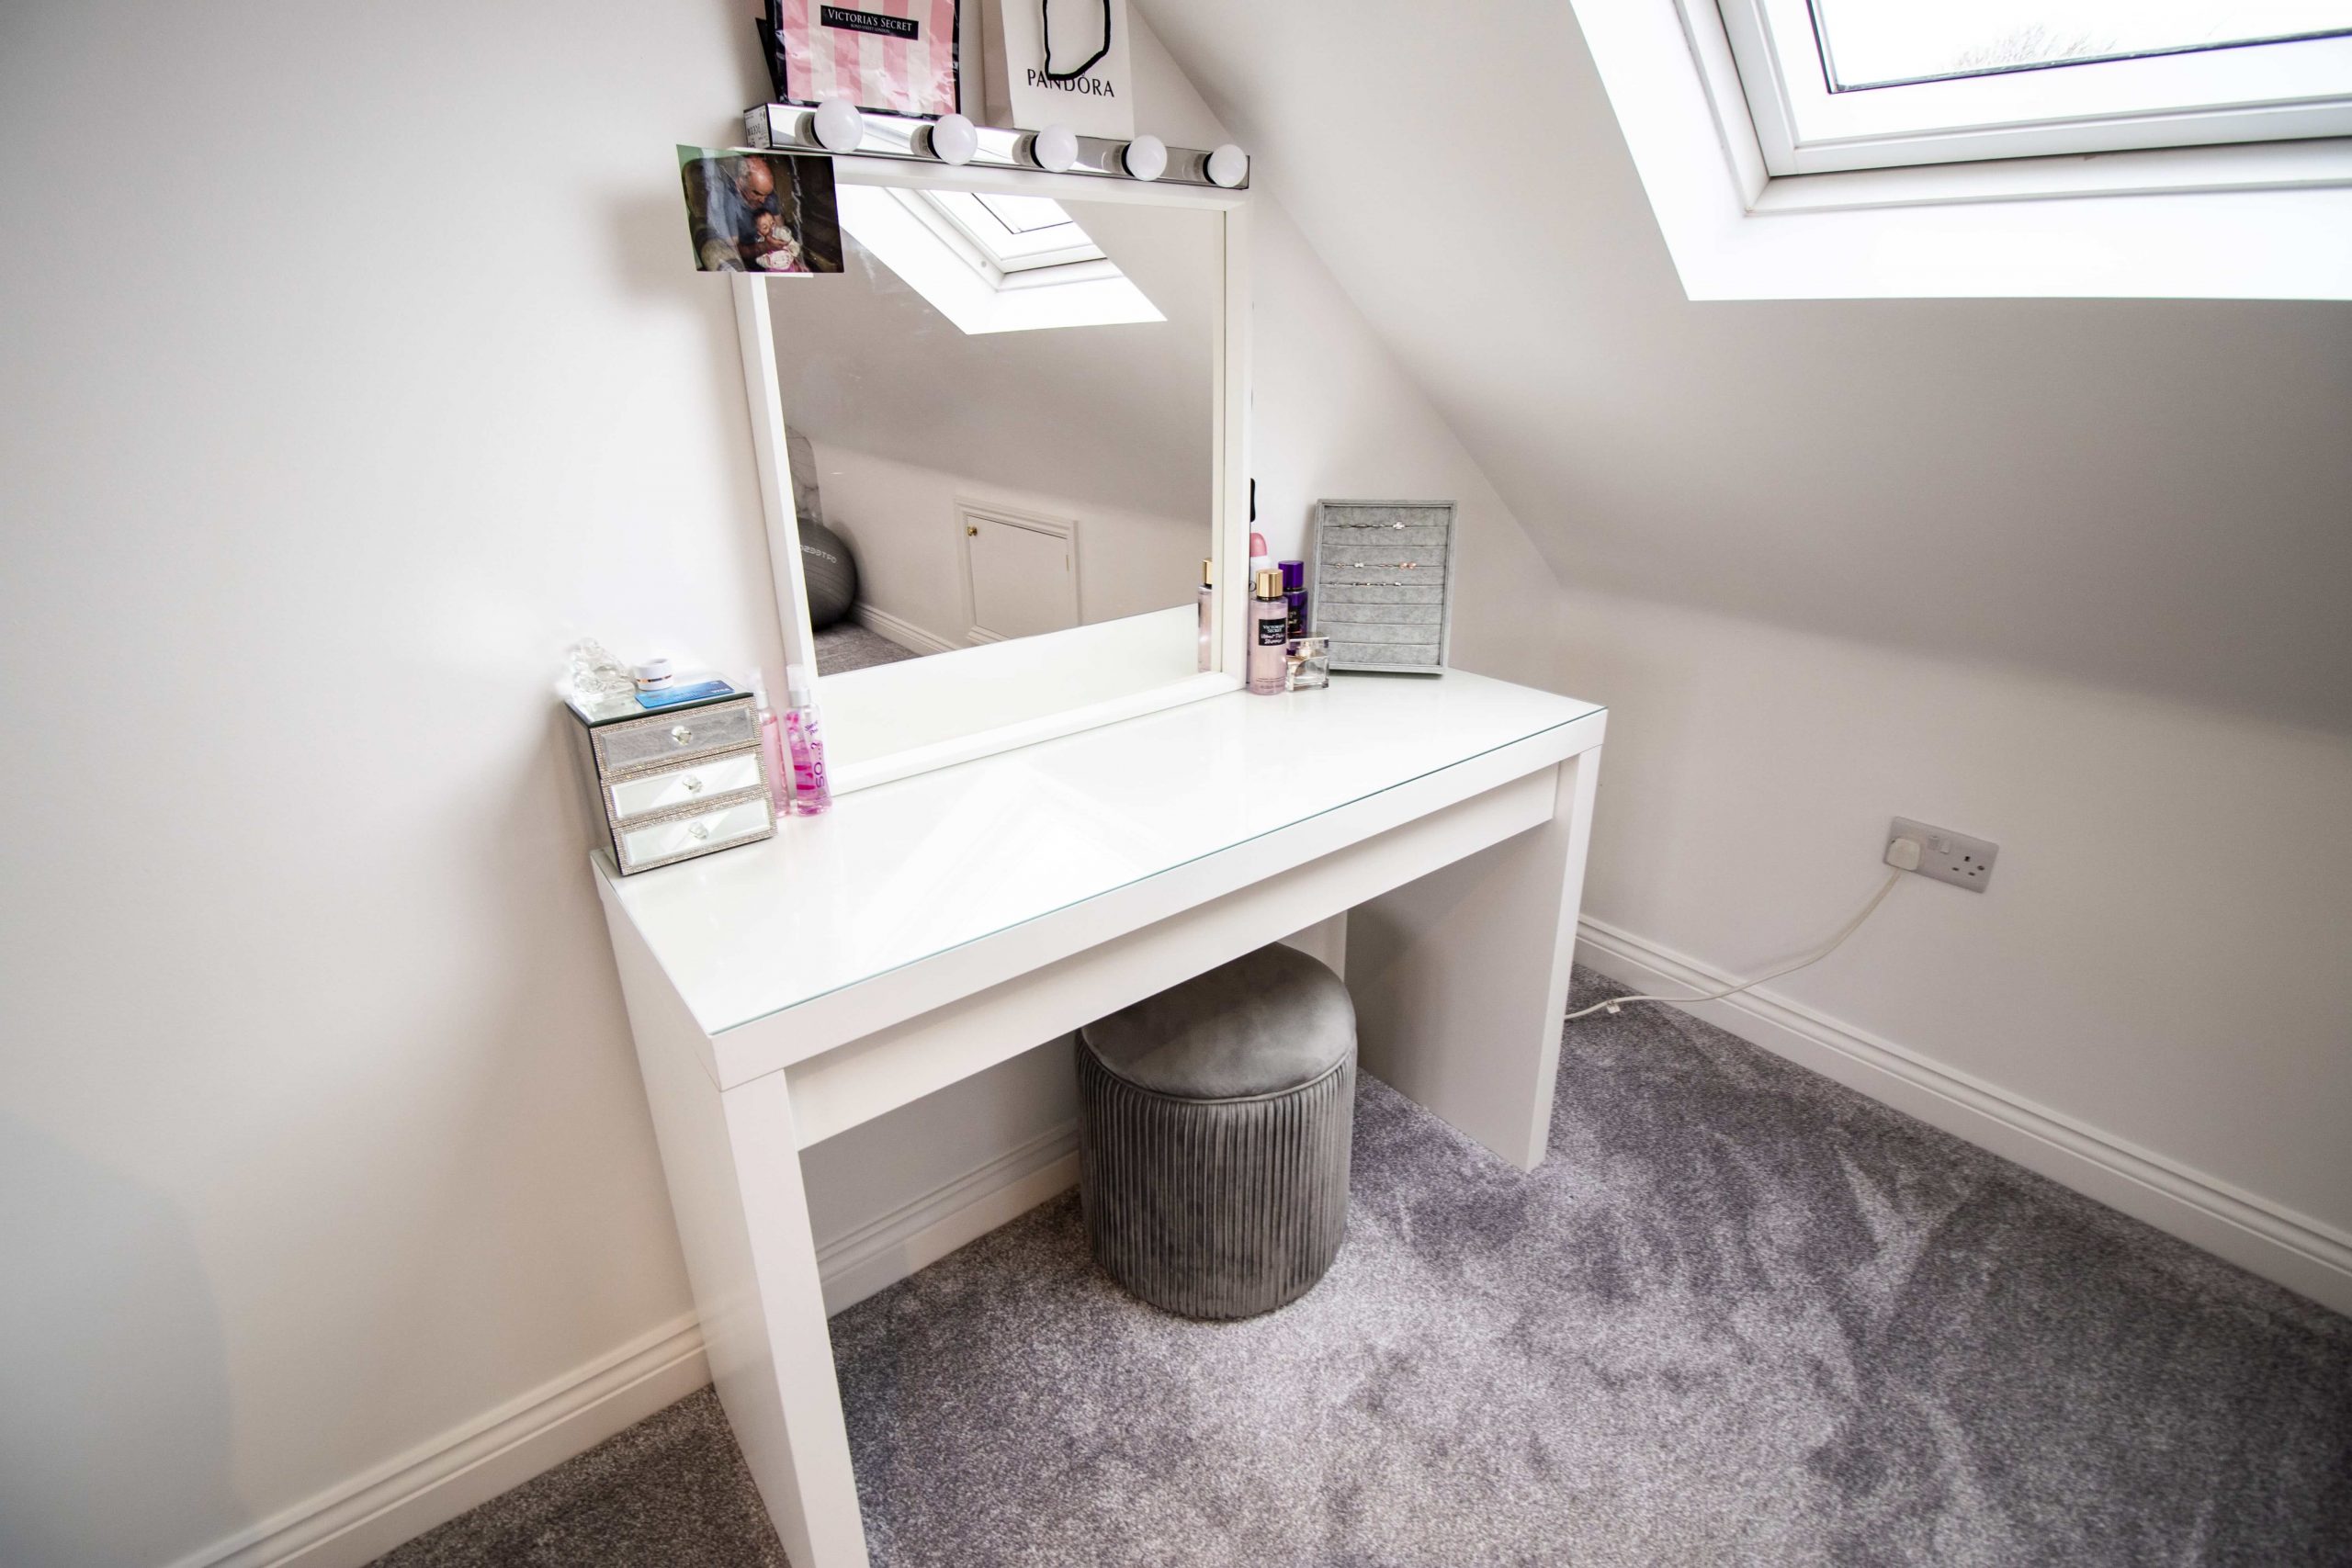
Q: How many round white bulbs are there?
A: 5